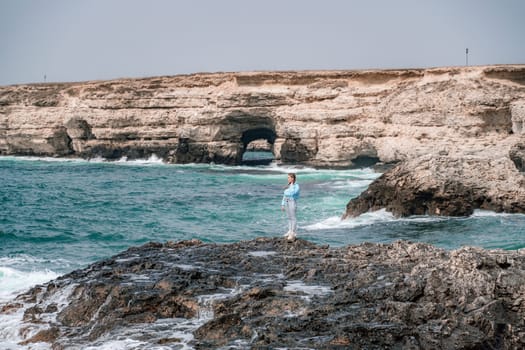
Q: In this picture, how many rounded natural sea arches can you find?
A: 1